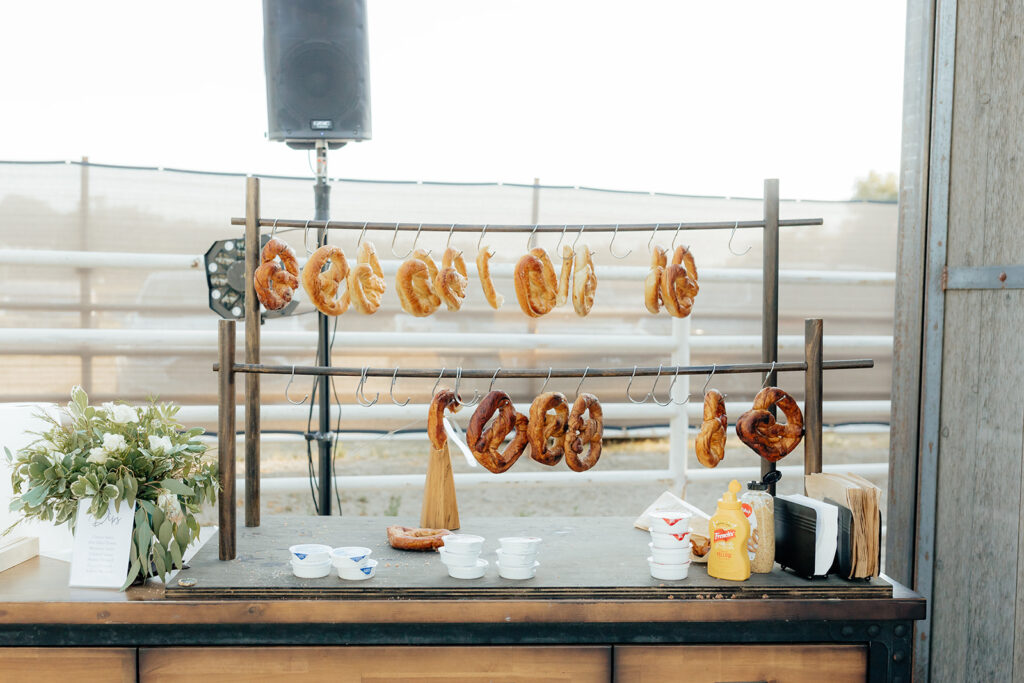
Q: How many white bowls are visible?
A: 14